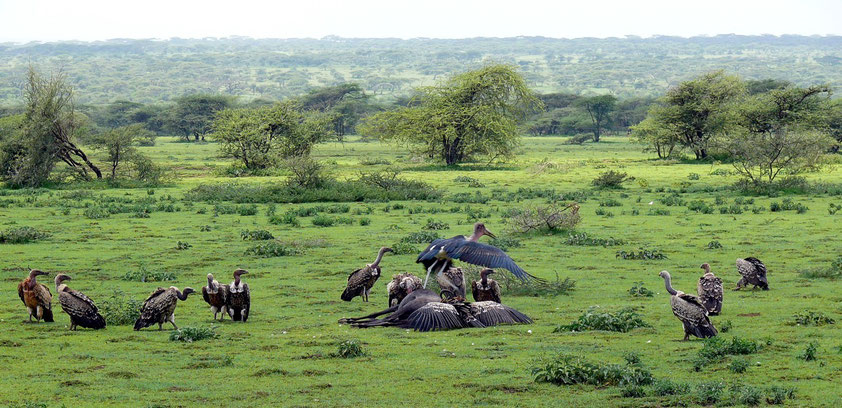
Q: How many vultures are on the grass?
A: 13